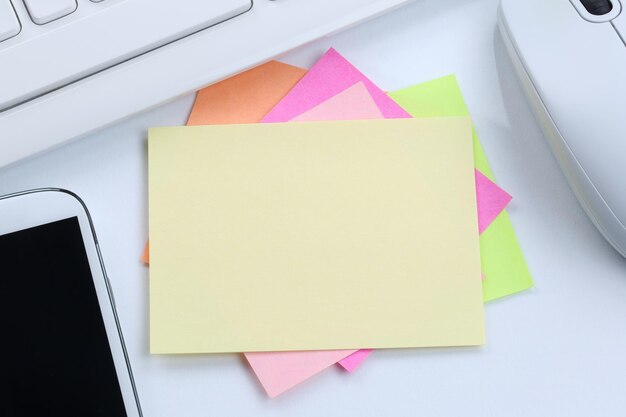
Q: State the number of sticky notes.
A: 5